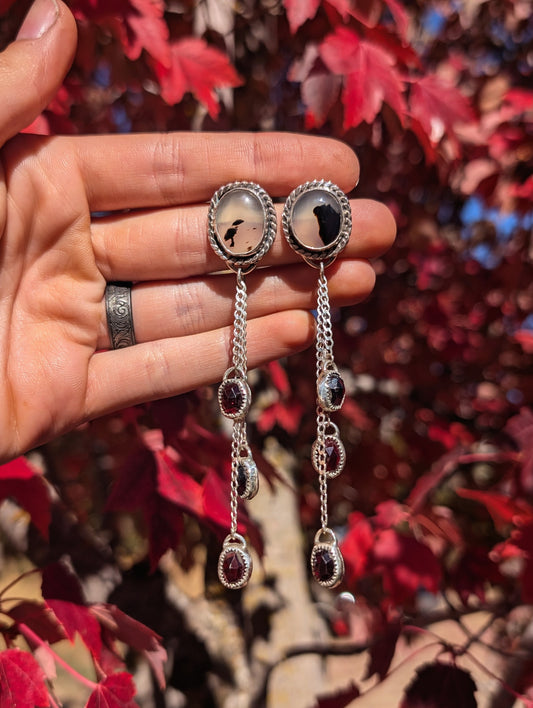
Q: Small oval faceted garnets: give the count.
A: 6